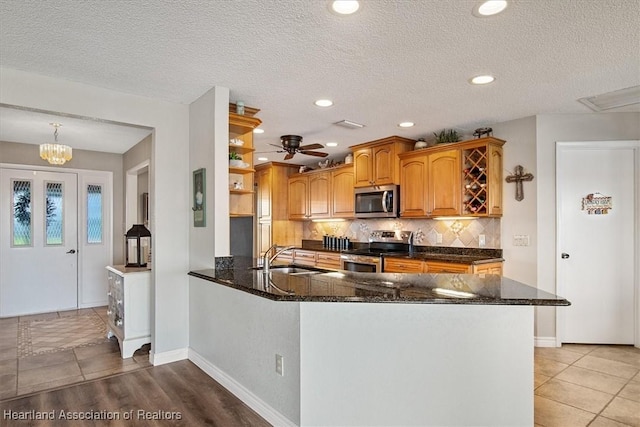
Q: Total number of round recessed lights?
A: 8